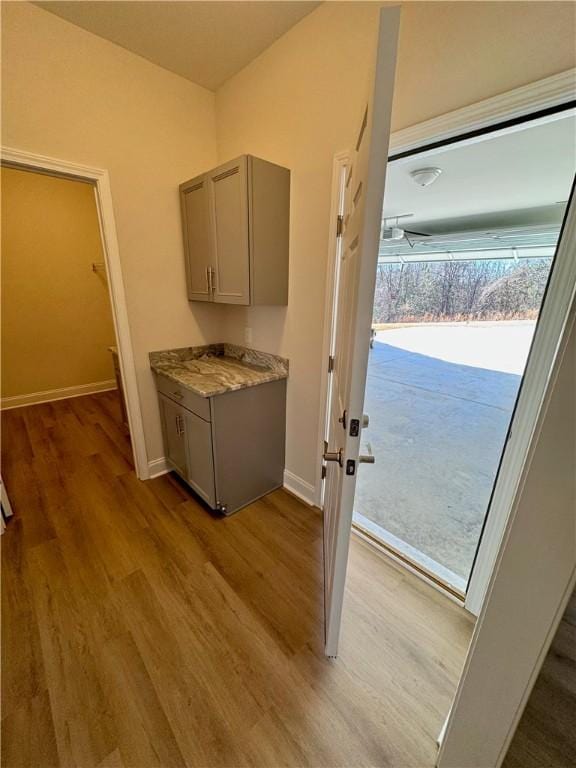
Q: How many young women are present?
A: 0